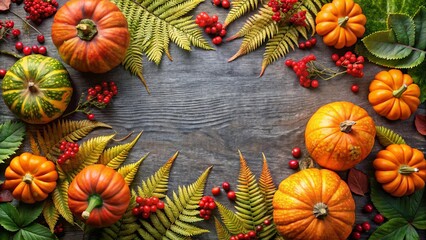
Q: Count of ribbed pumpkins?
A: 9